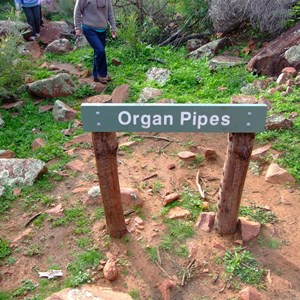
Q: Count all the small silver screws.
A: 4